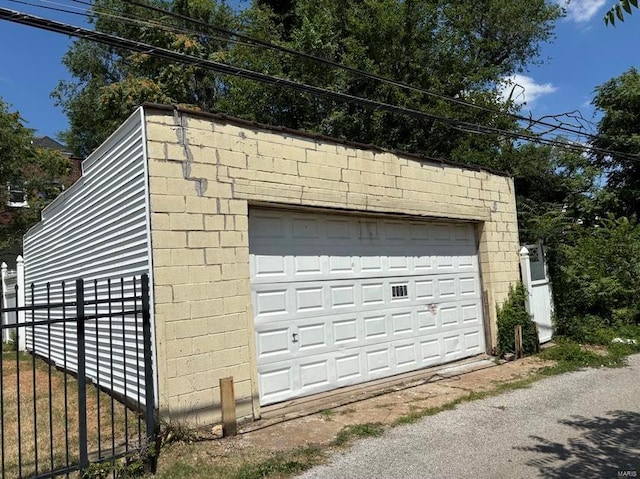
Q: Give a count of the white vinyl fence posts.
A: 3